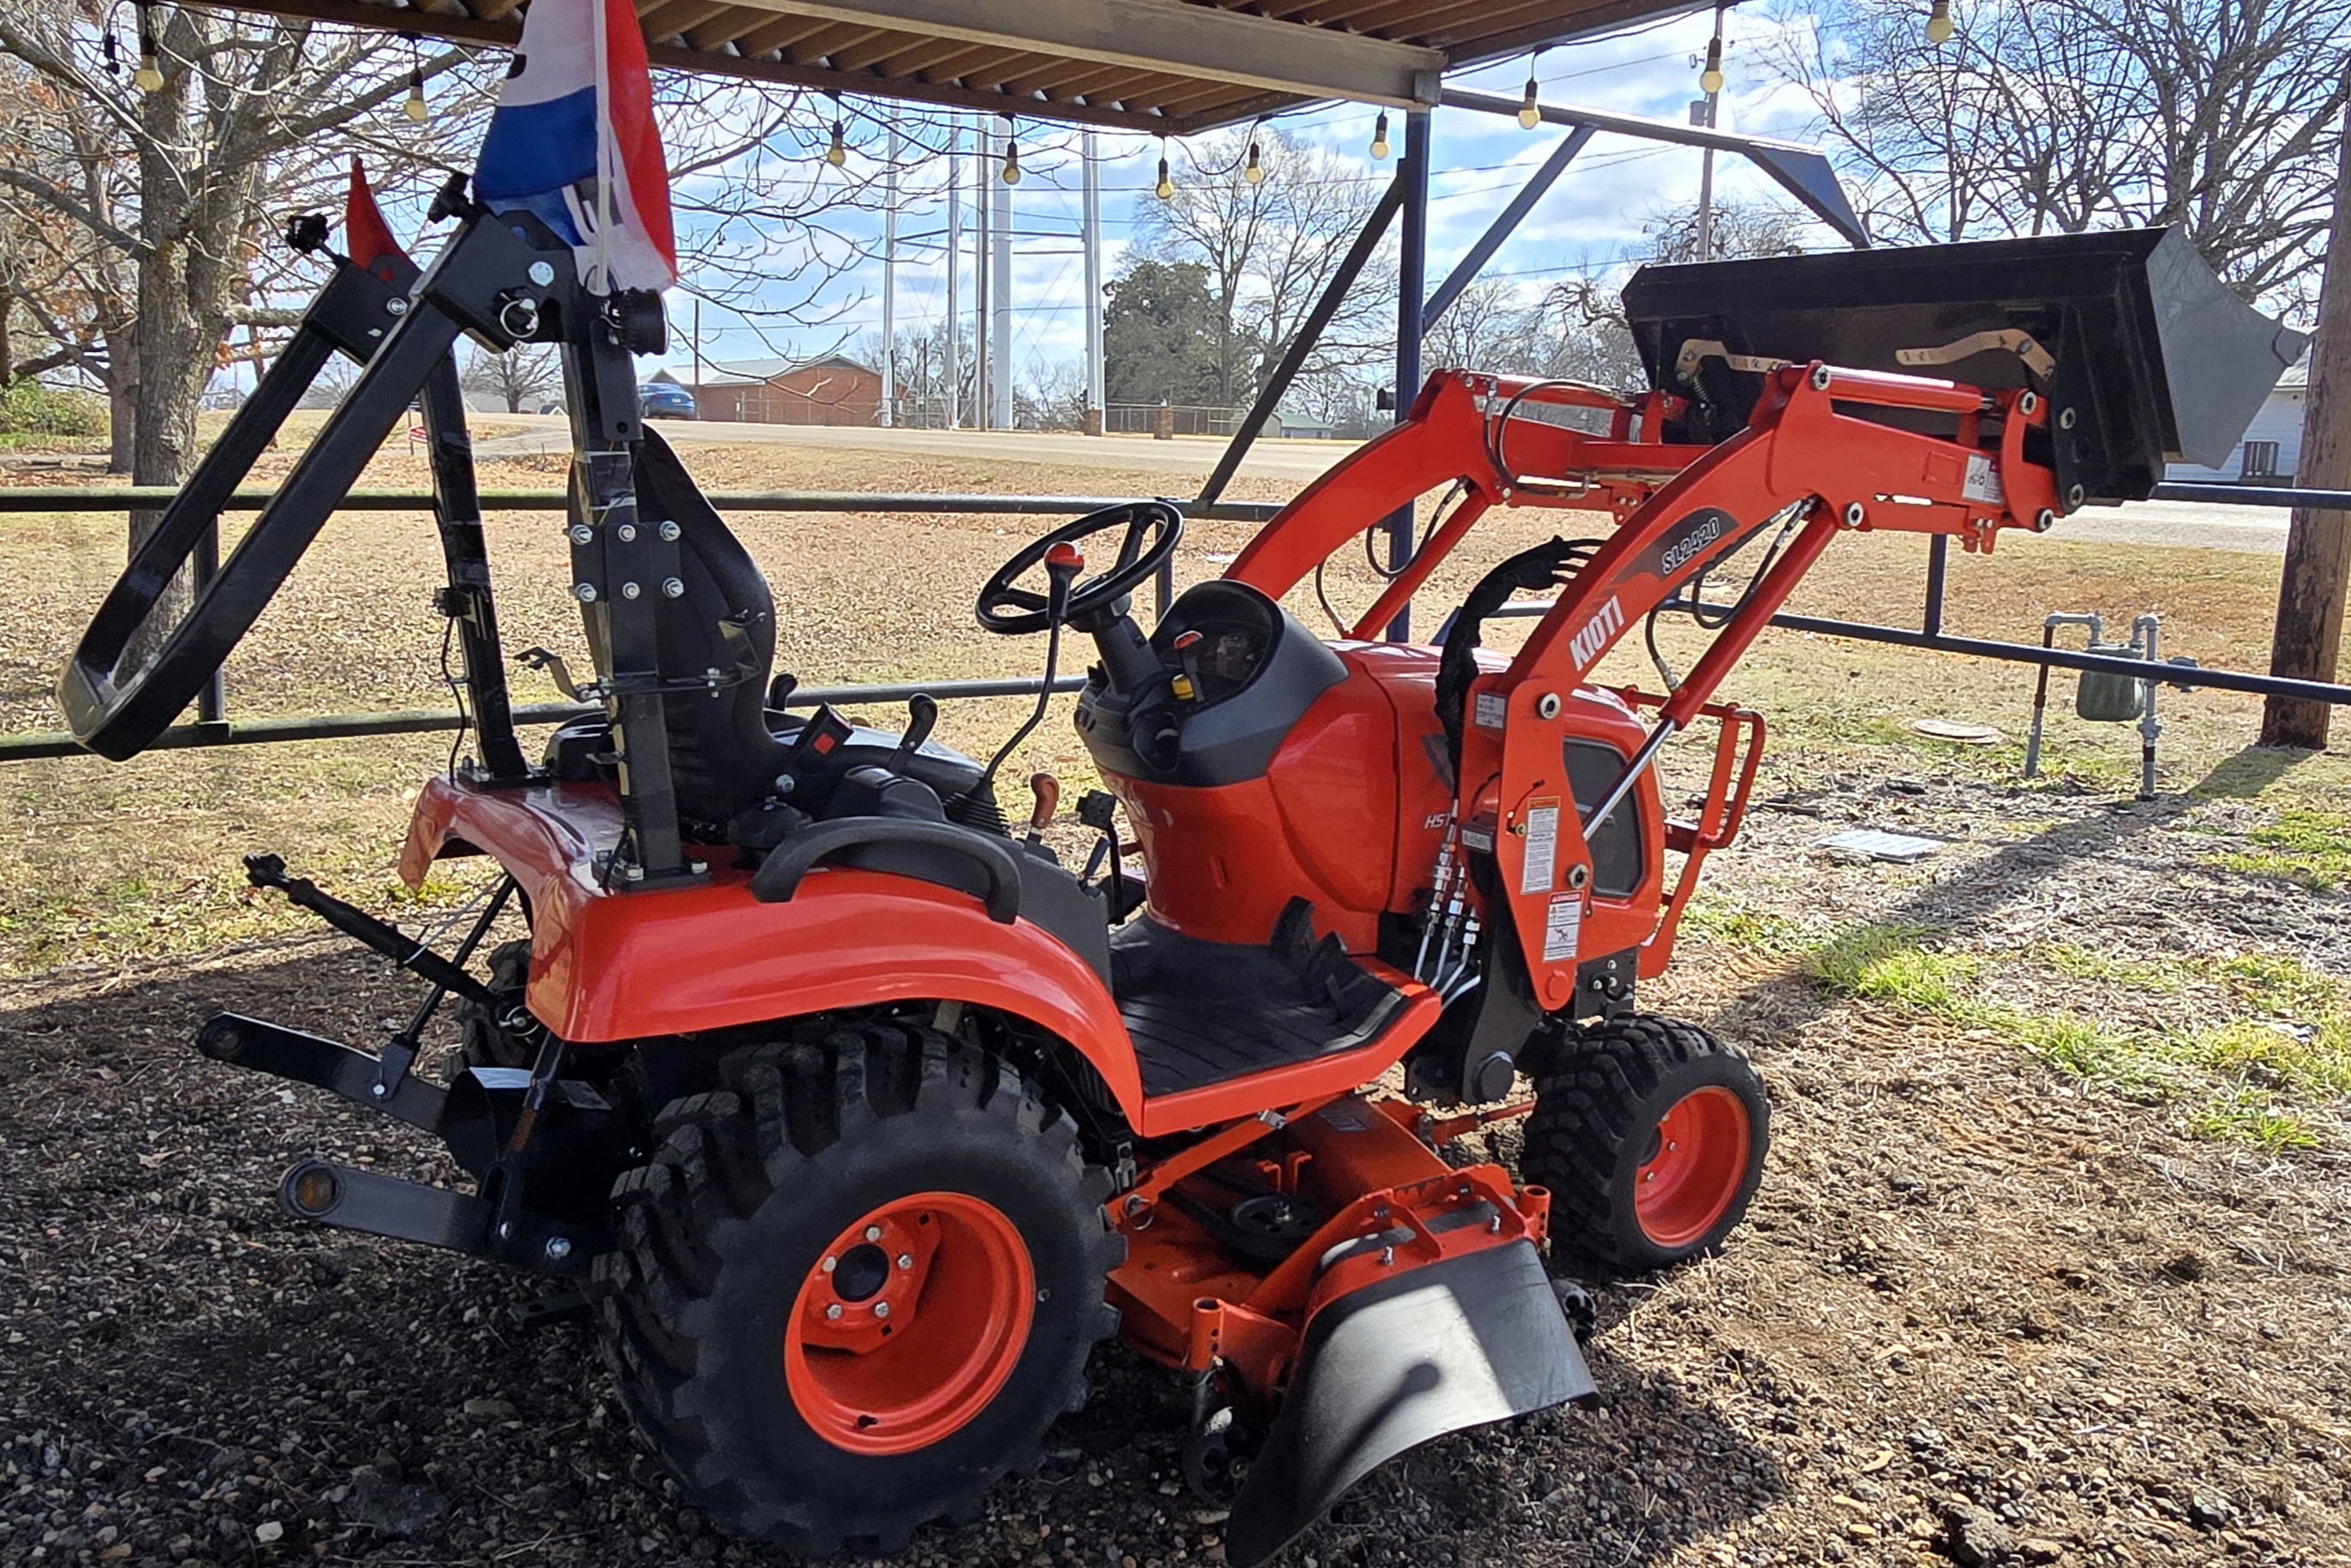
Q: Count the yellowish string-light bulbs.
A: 10